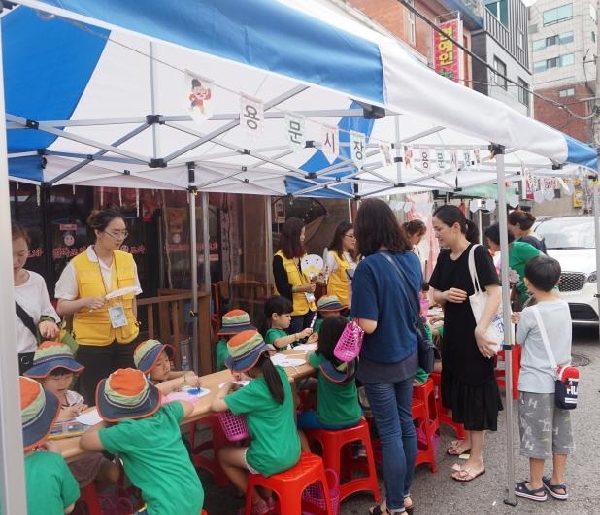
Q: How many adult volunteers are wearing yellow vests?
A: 3